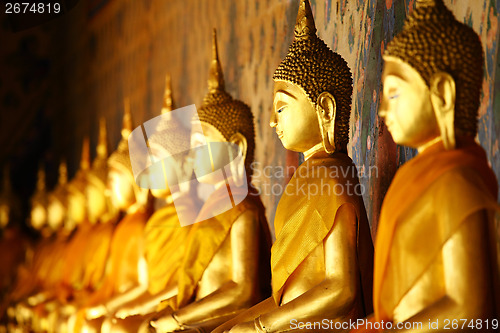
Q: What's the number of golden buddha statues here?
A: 10